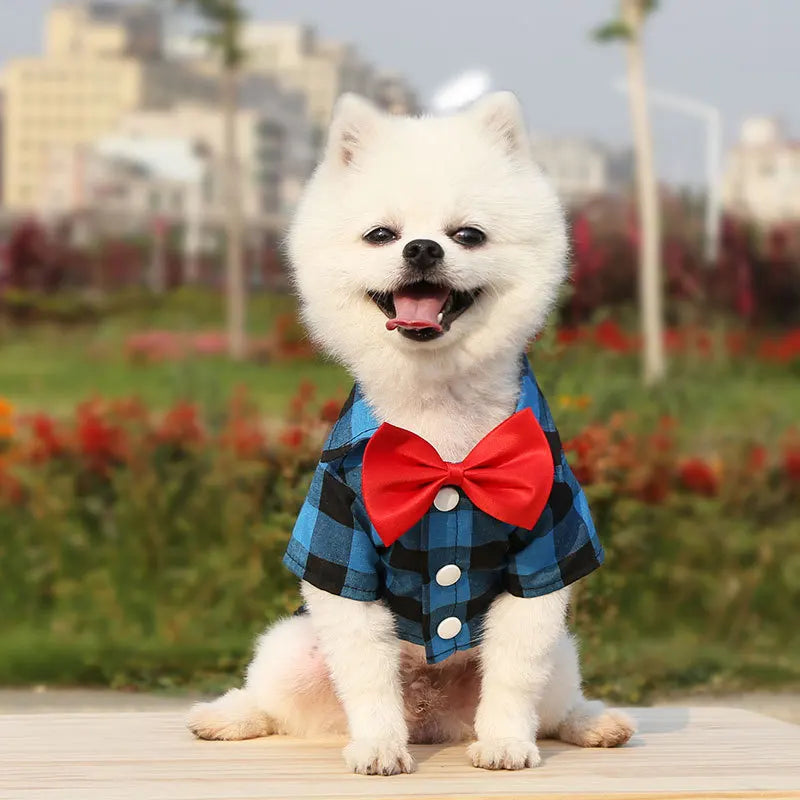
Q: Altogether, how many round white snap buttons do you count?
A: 3